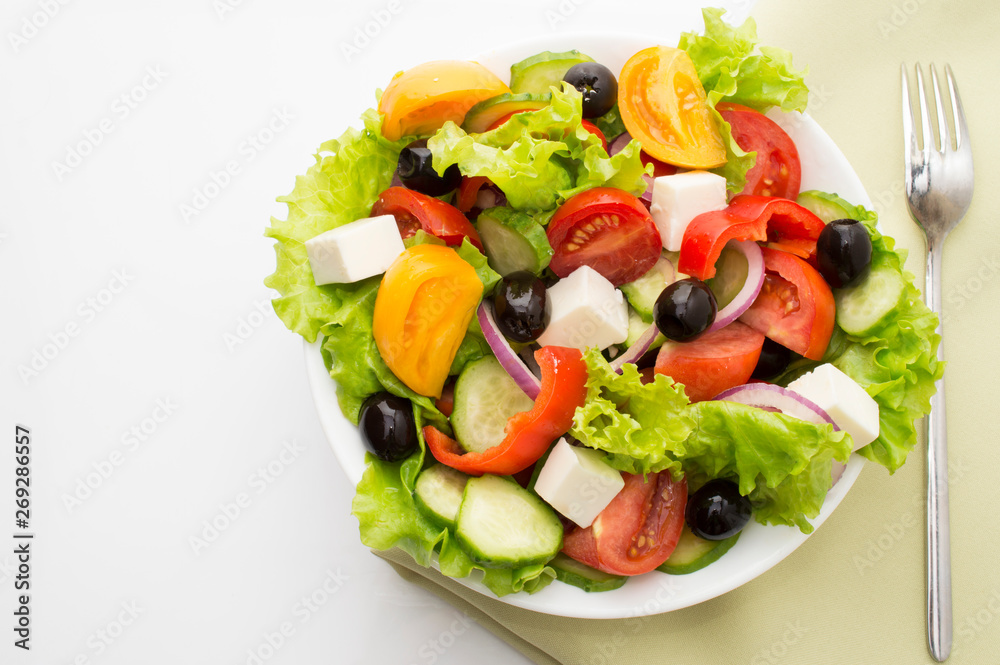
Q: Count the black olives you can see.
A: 8